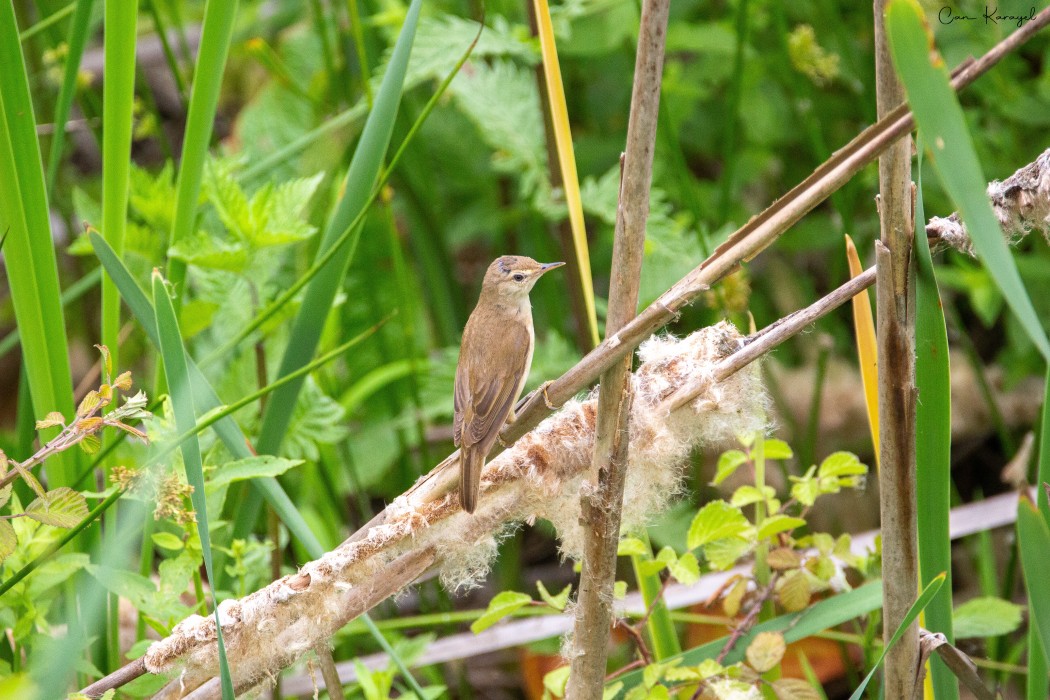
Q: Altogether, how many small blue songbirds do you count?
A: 0